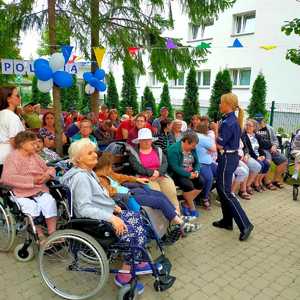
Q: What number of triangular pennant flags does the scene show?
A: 7